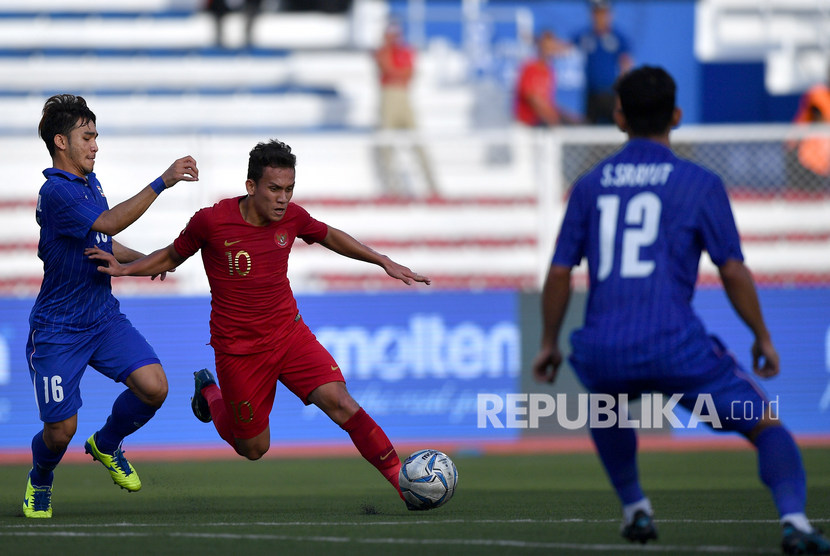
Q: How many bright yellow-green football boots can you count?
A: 2